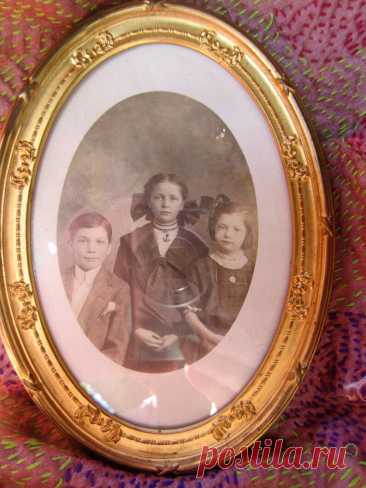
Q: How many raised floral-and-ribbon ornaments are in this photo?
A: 8